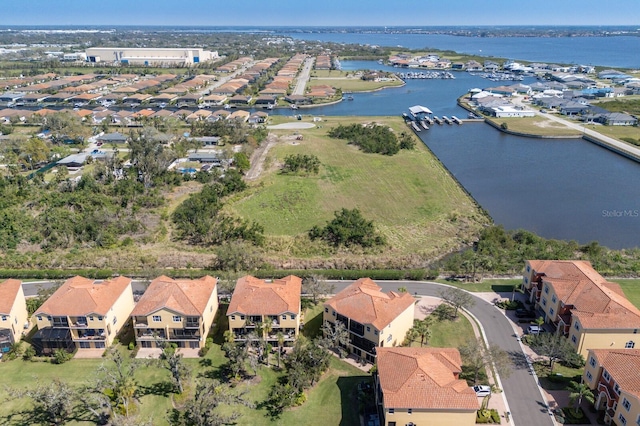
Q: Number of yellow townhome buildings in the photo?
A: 8